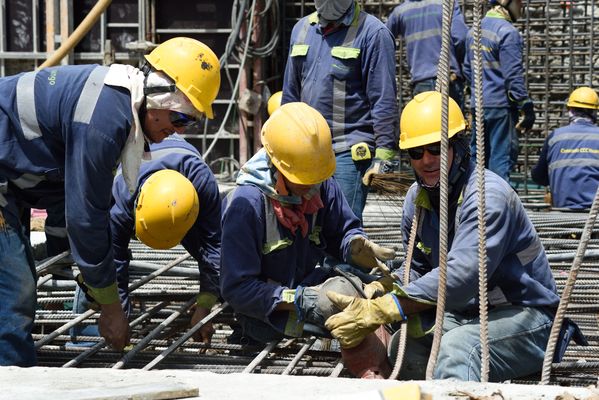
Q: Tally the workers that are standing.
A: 3